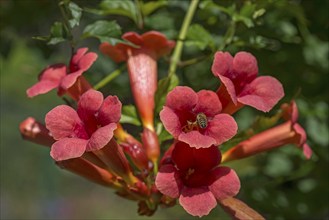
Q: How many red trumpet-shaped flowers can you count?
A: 7